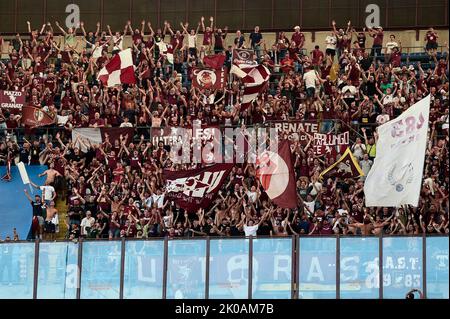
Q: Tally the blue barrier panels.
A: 11